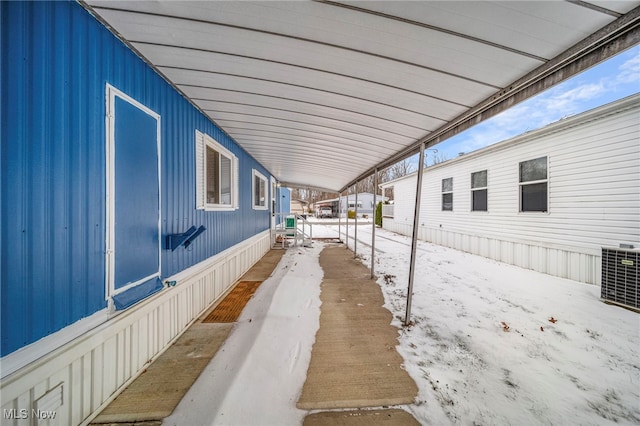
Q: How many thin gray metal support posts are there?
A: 5